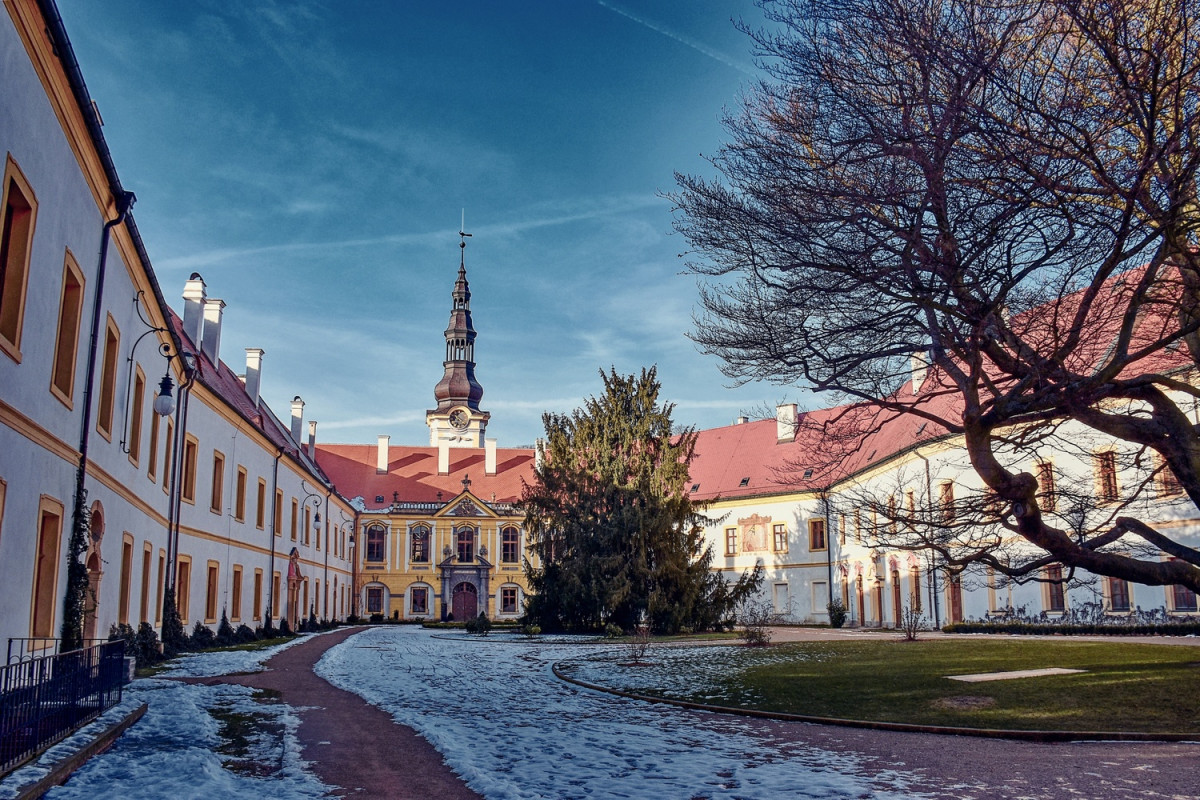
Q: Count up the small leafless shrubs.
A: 3